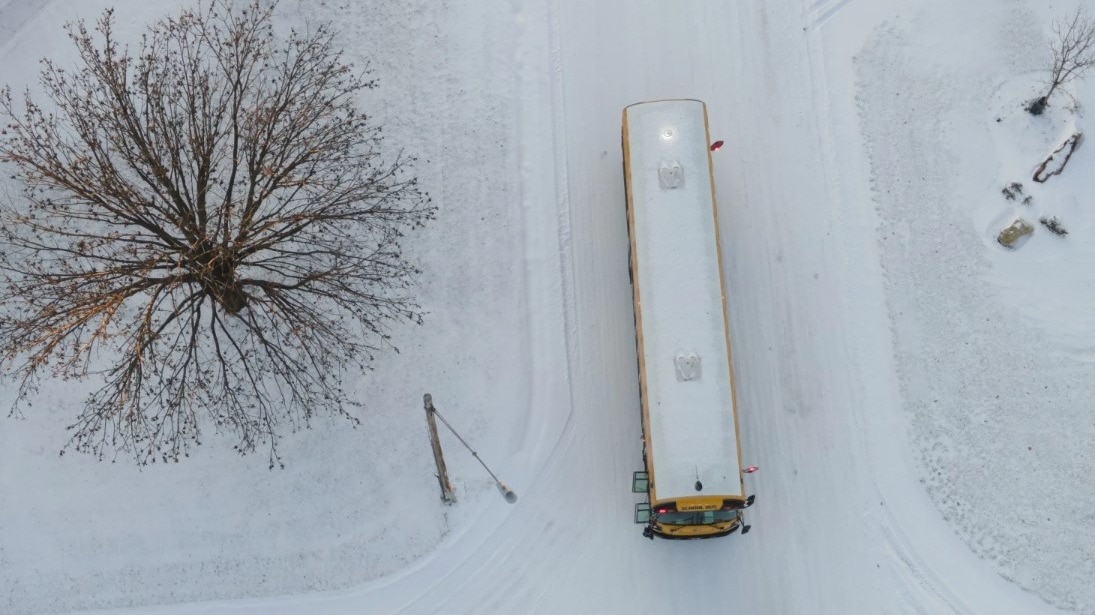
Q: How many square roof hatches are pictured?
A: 2